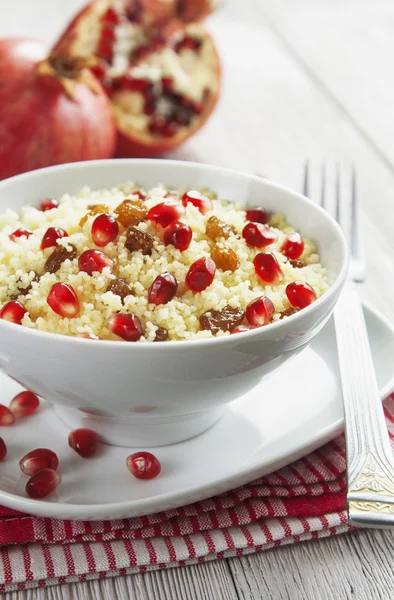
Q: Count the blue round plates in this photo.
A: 0